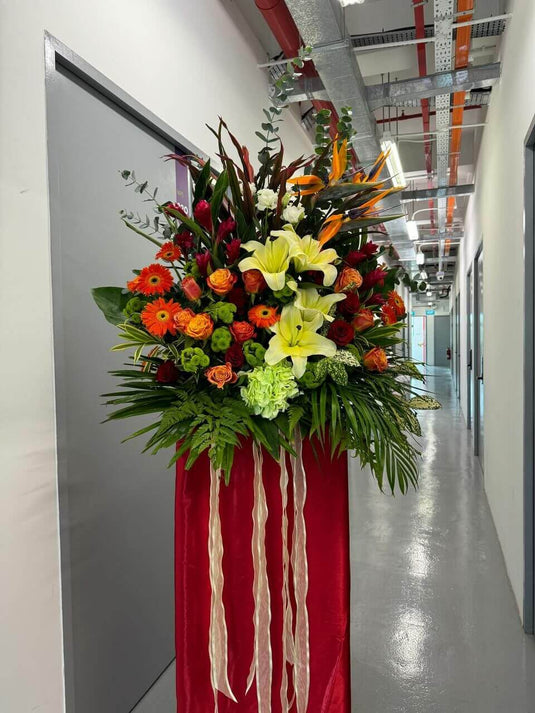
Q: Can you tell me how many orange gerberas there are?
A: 6